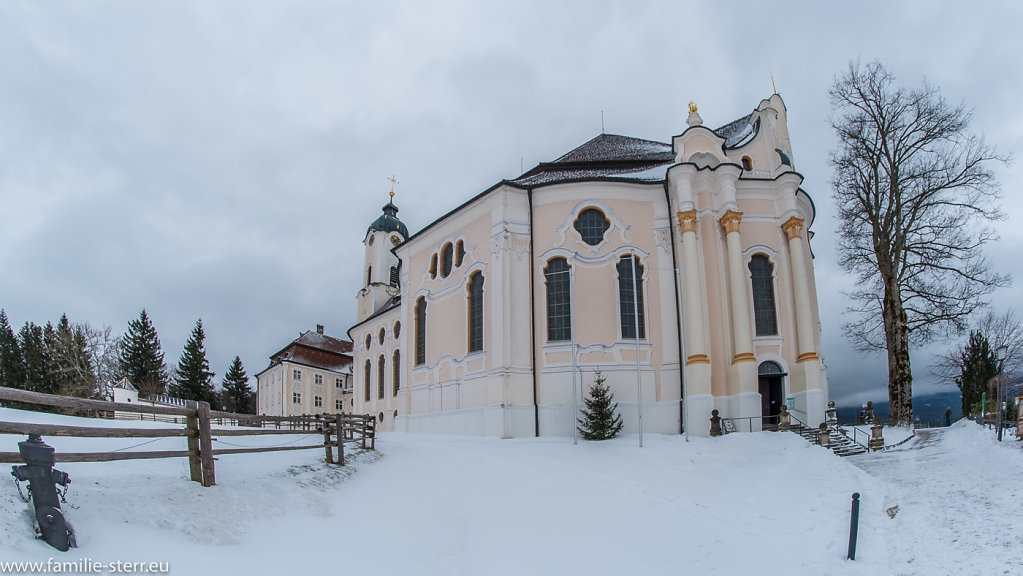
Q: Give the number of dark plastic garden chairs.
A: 0